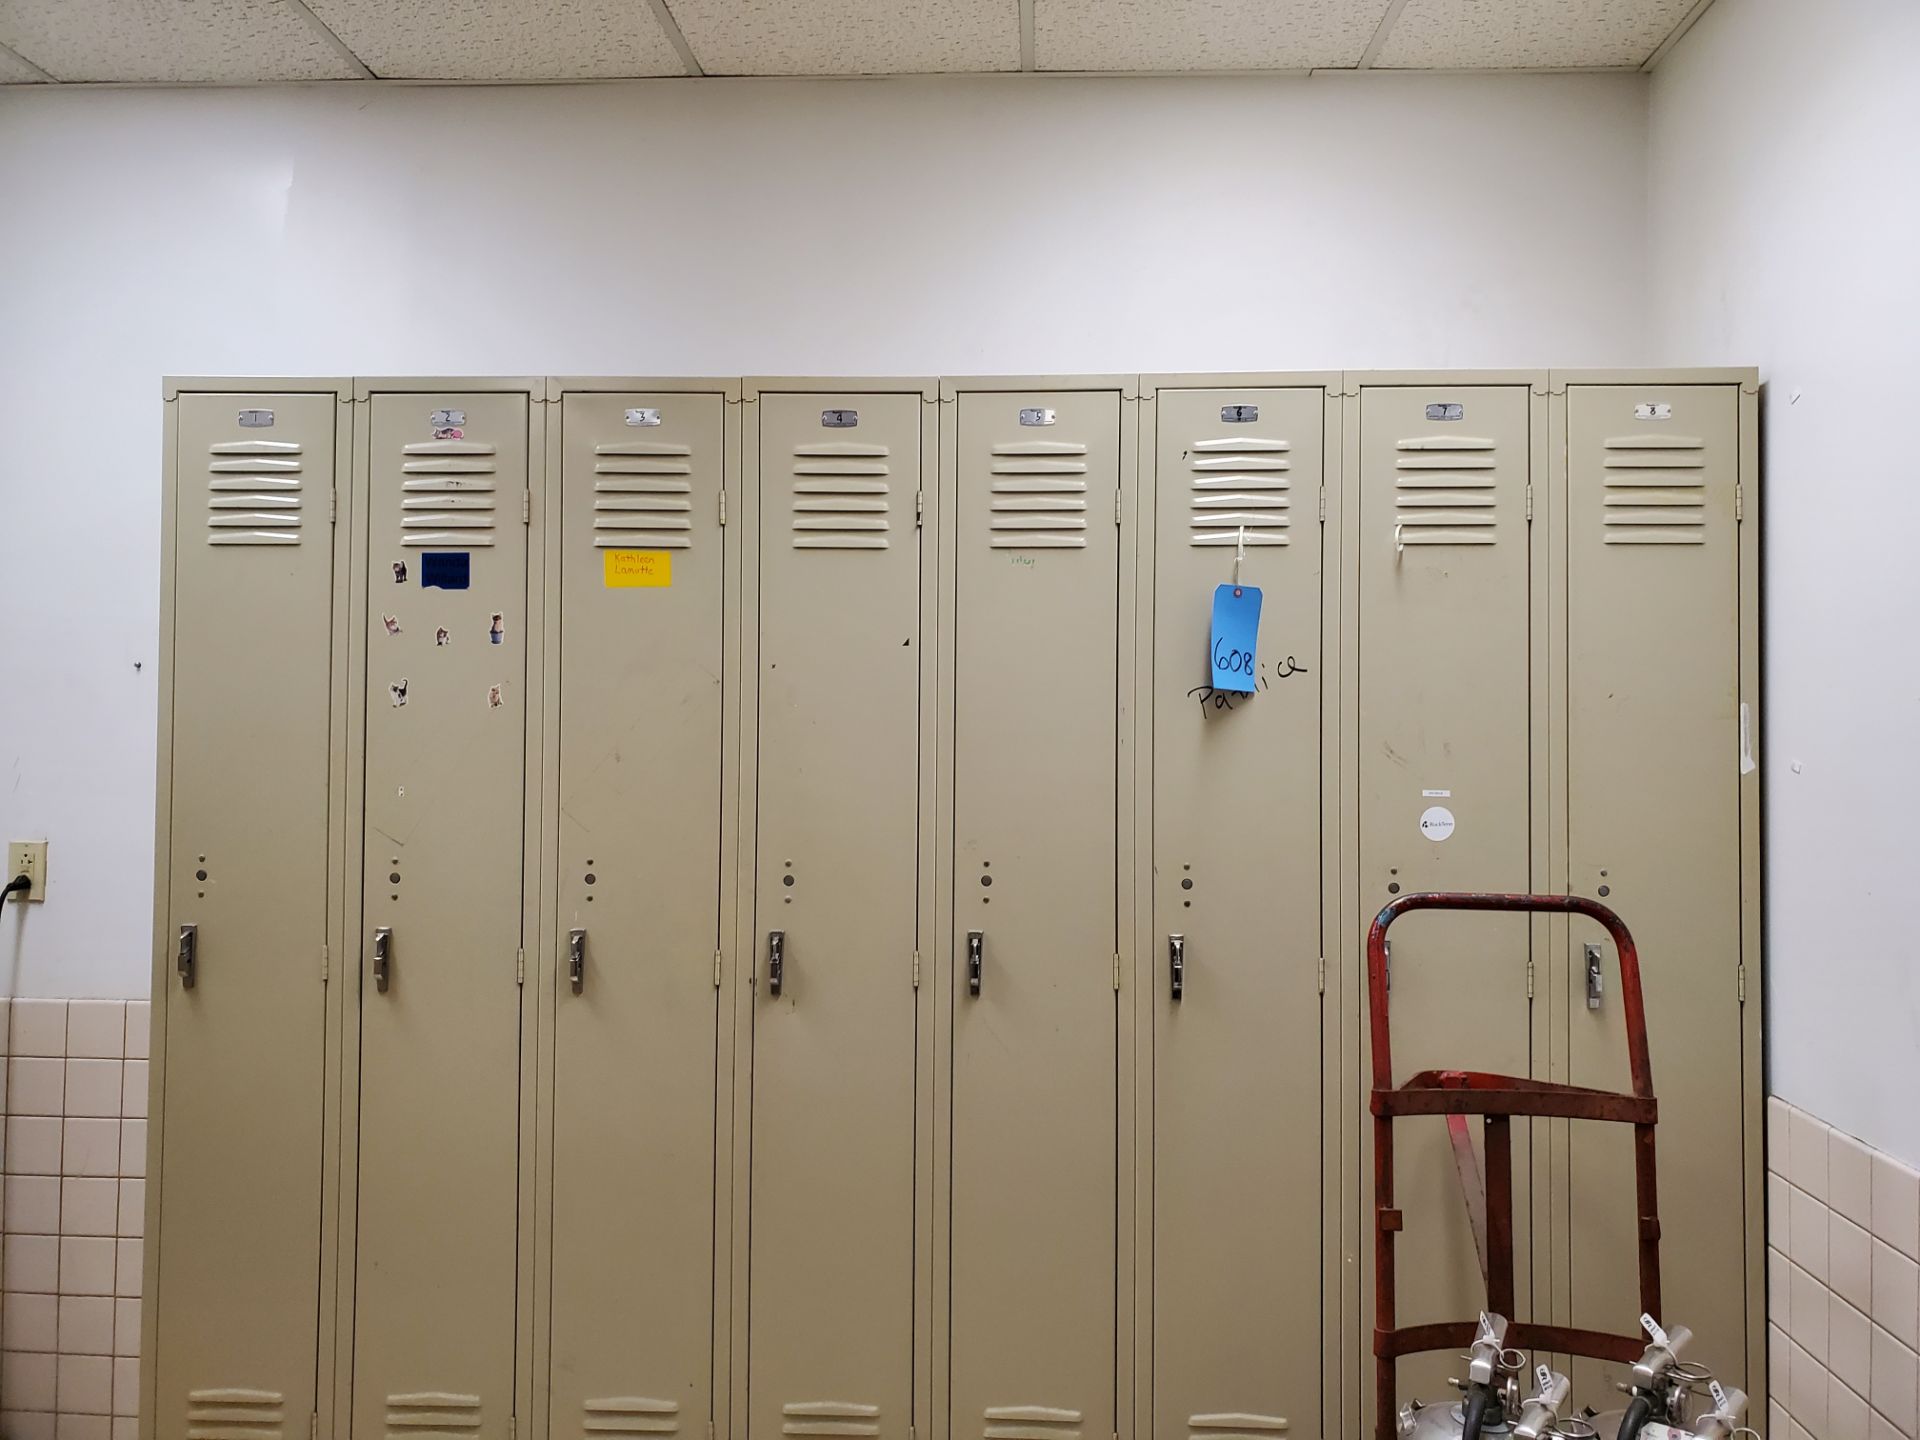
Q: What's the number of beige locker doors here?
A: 8